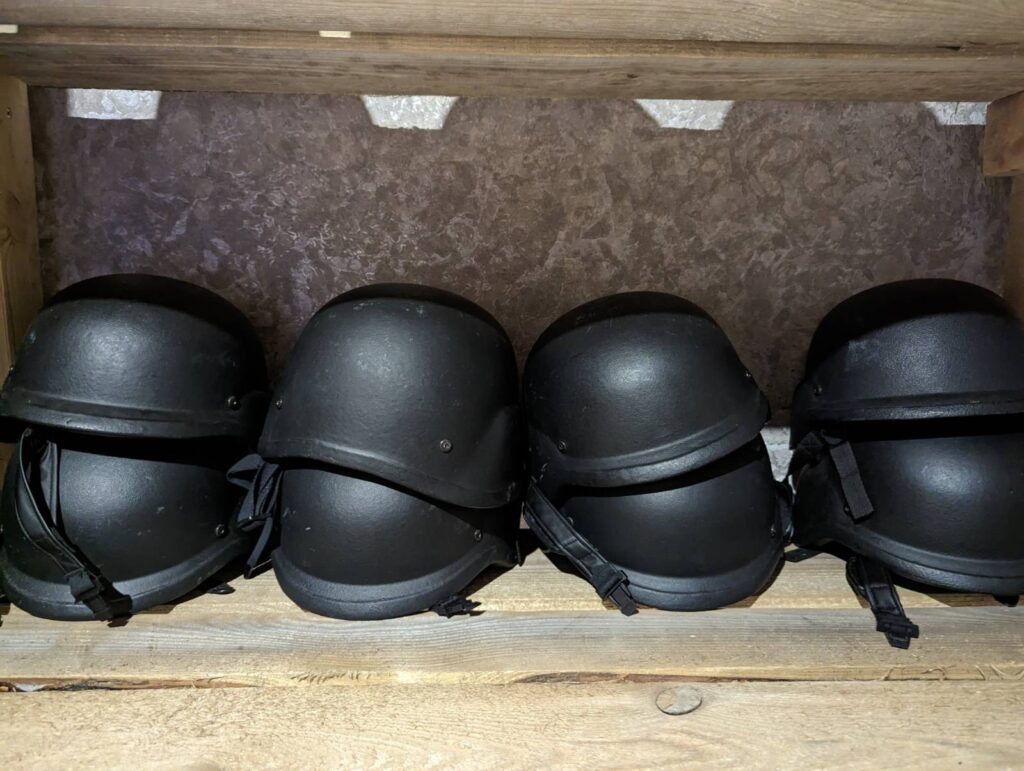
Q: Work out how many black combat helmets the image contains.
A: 8